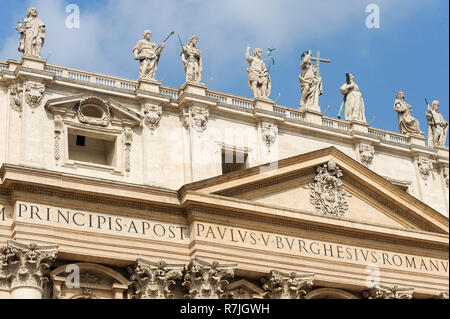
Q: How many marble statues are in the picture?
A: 8